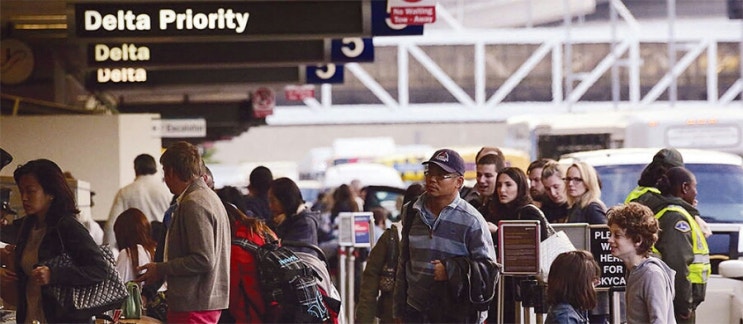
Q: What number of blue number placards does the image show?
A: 3